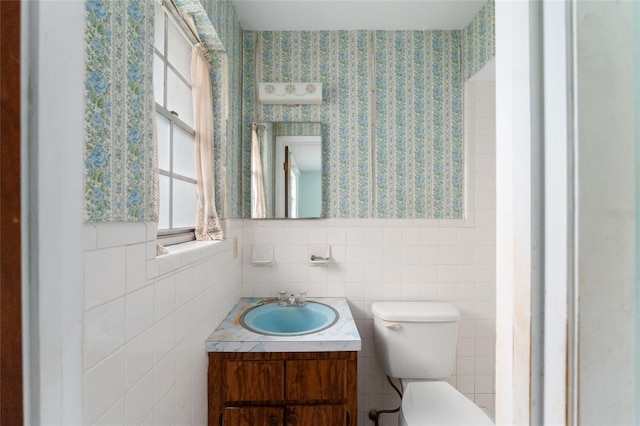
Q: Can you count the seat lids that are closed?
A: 1